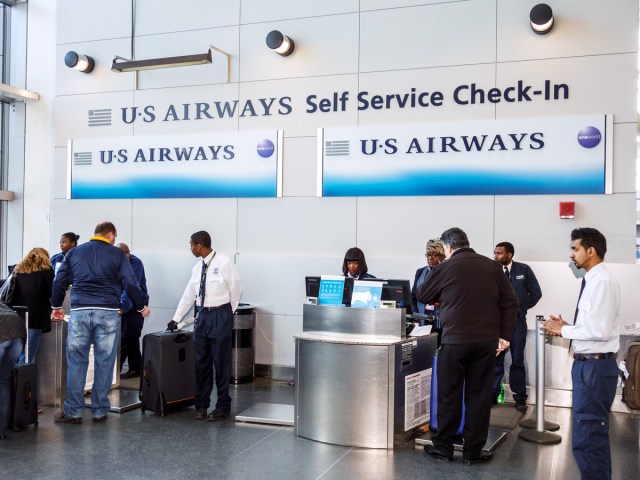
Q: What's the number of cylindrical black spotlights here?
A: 3